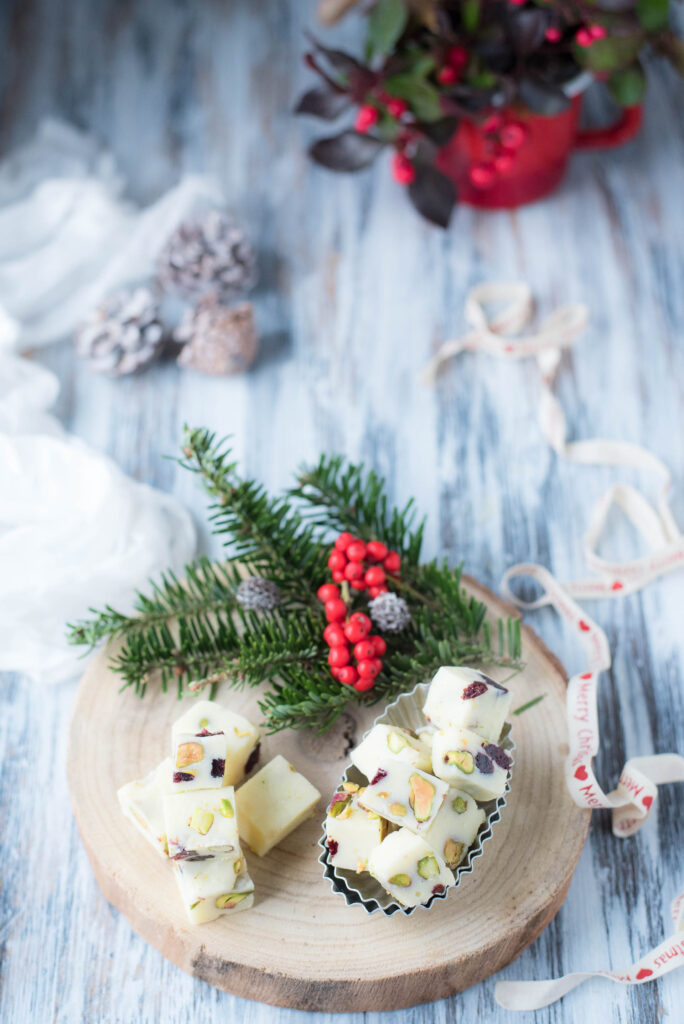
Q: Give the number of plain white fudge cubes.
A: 1